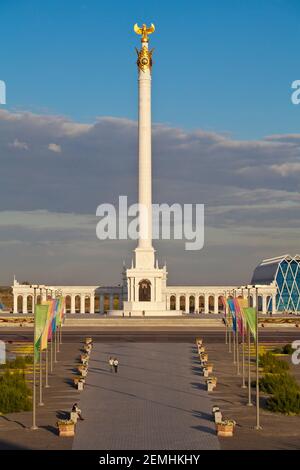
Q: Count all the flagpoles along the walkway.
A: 14